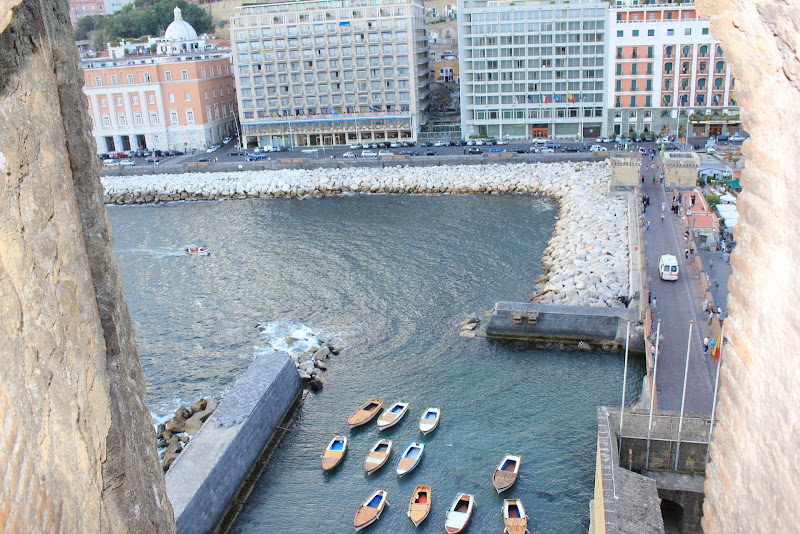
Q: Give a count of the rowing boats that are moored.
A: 11